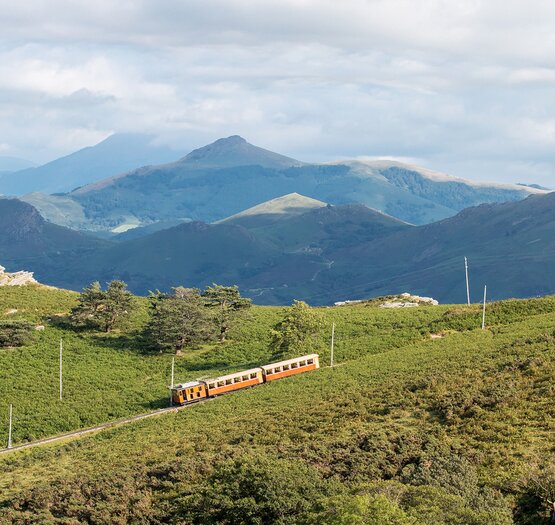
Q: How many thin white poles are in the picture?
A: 6